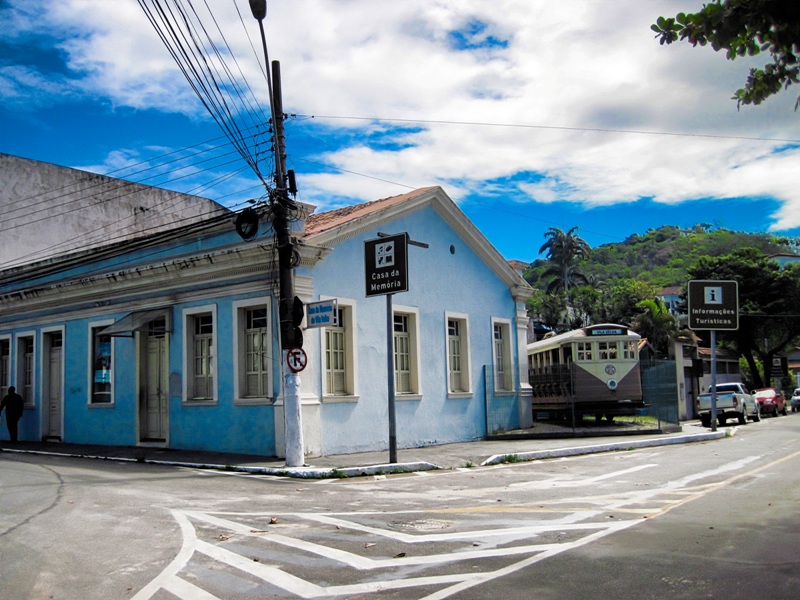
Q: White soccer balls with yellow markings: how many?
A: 0